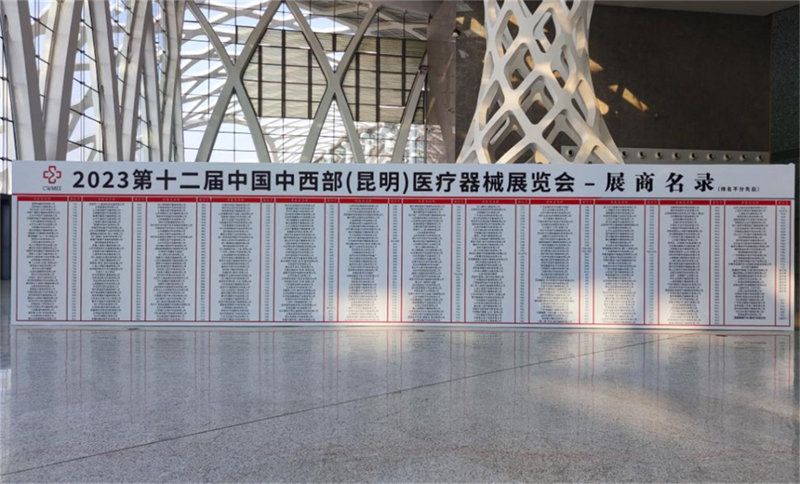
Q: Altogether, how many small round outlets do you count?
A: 10